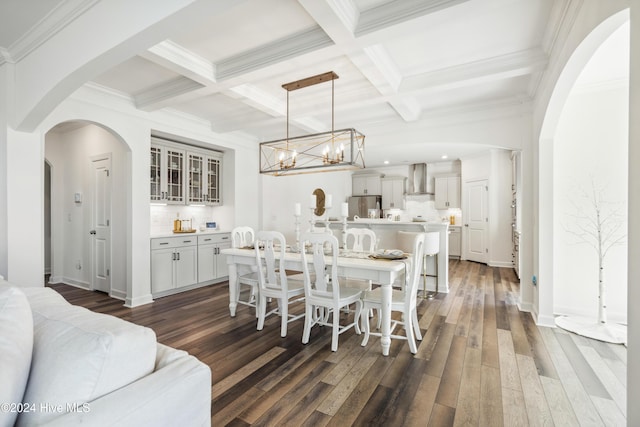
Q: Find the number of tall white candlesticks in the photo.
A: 4